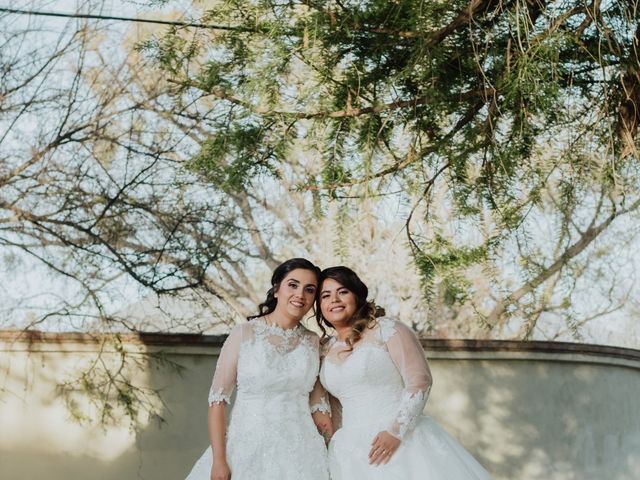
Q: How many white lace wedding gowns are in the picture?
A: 2